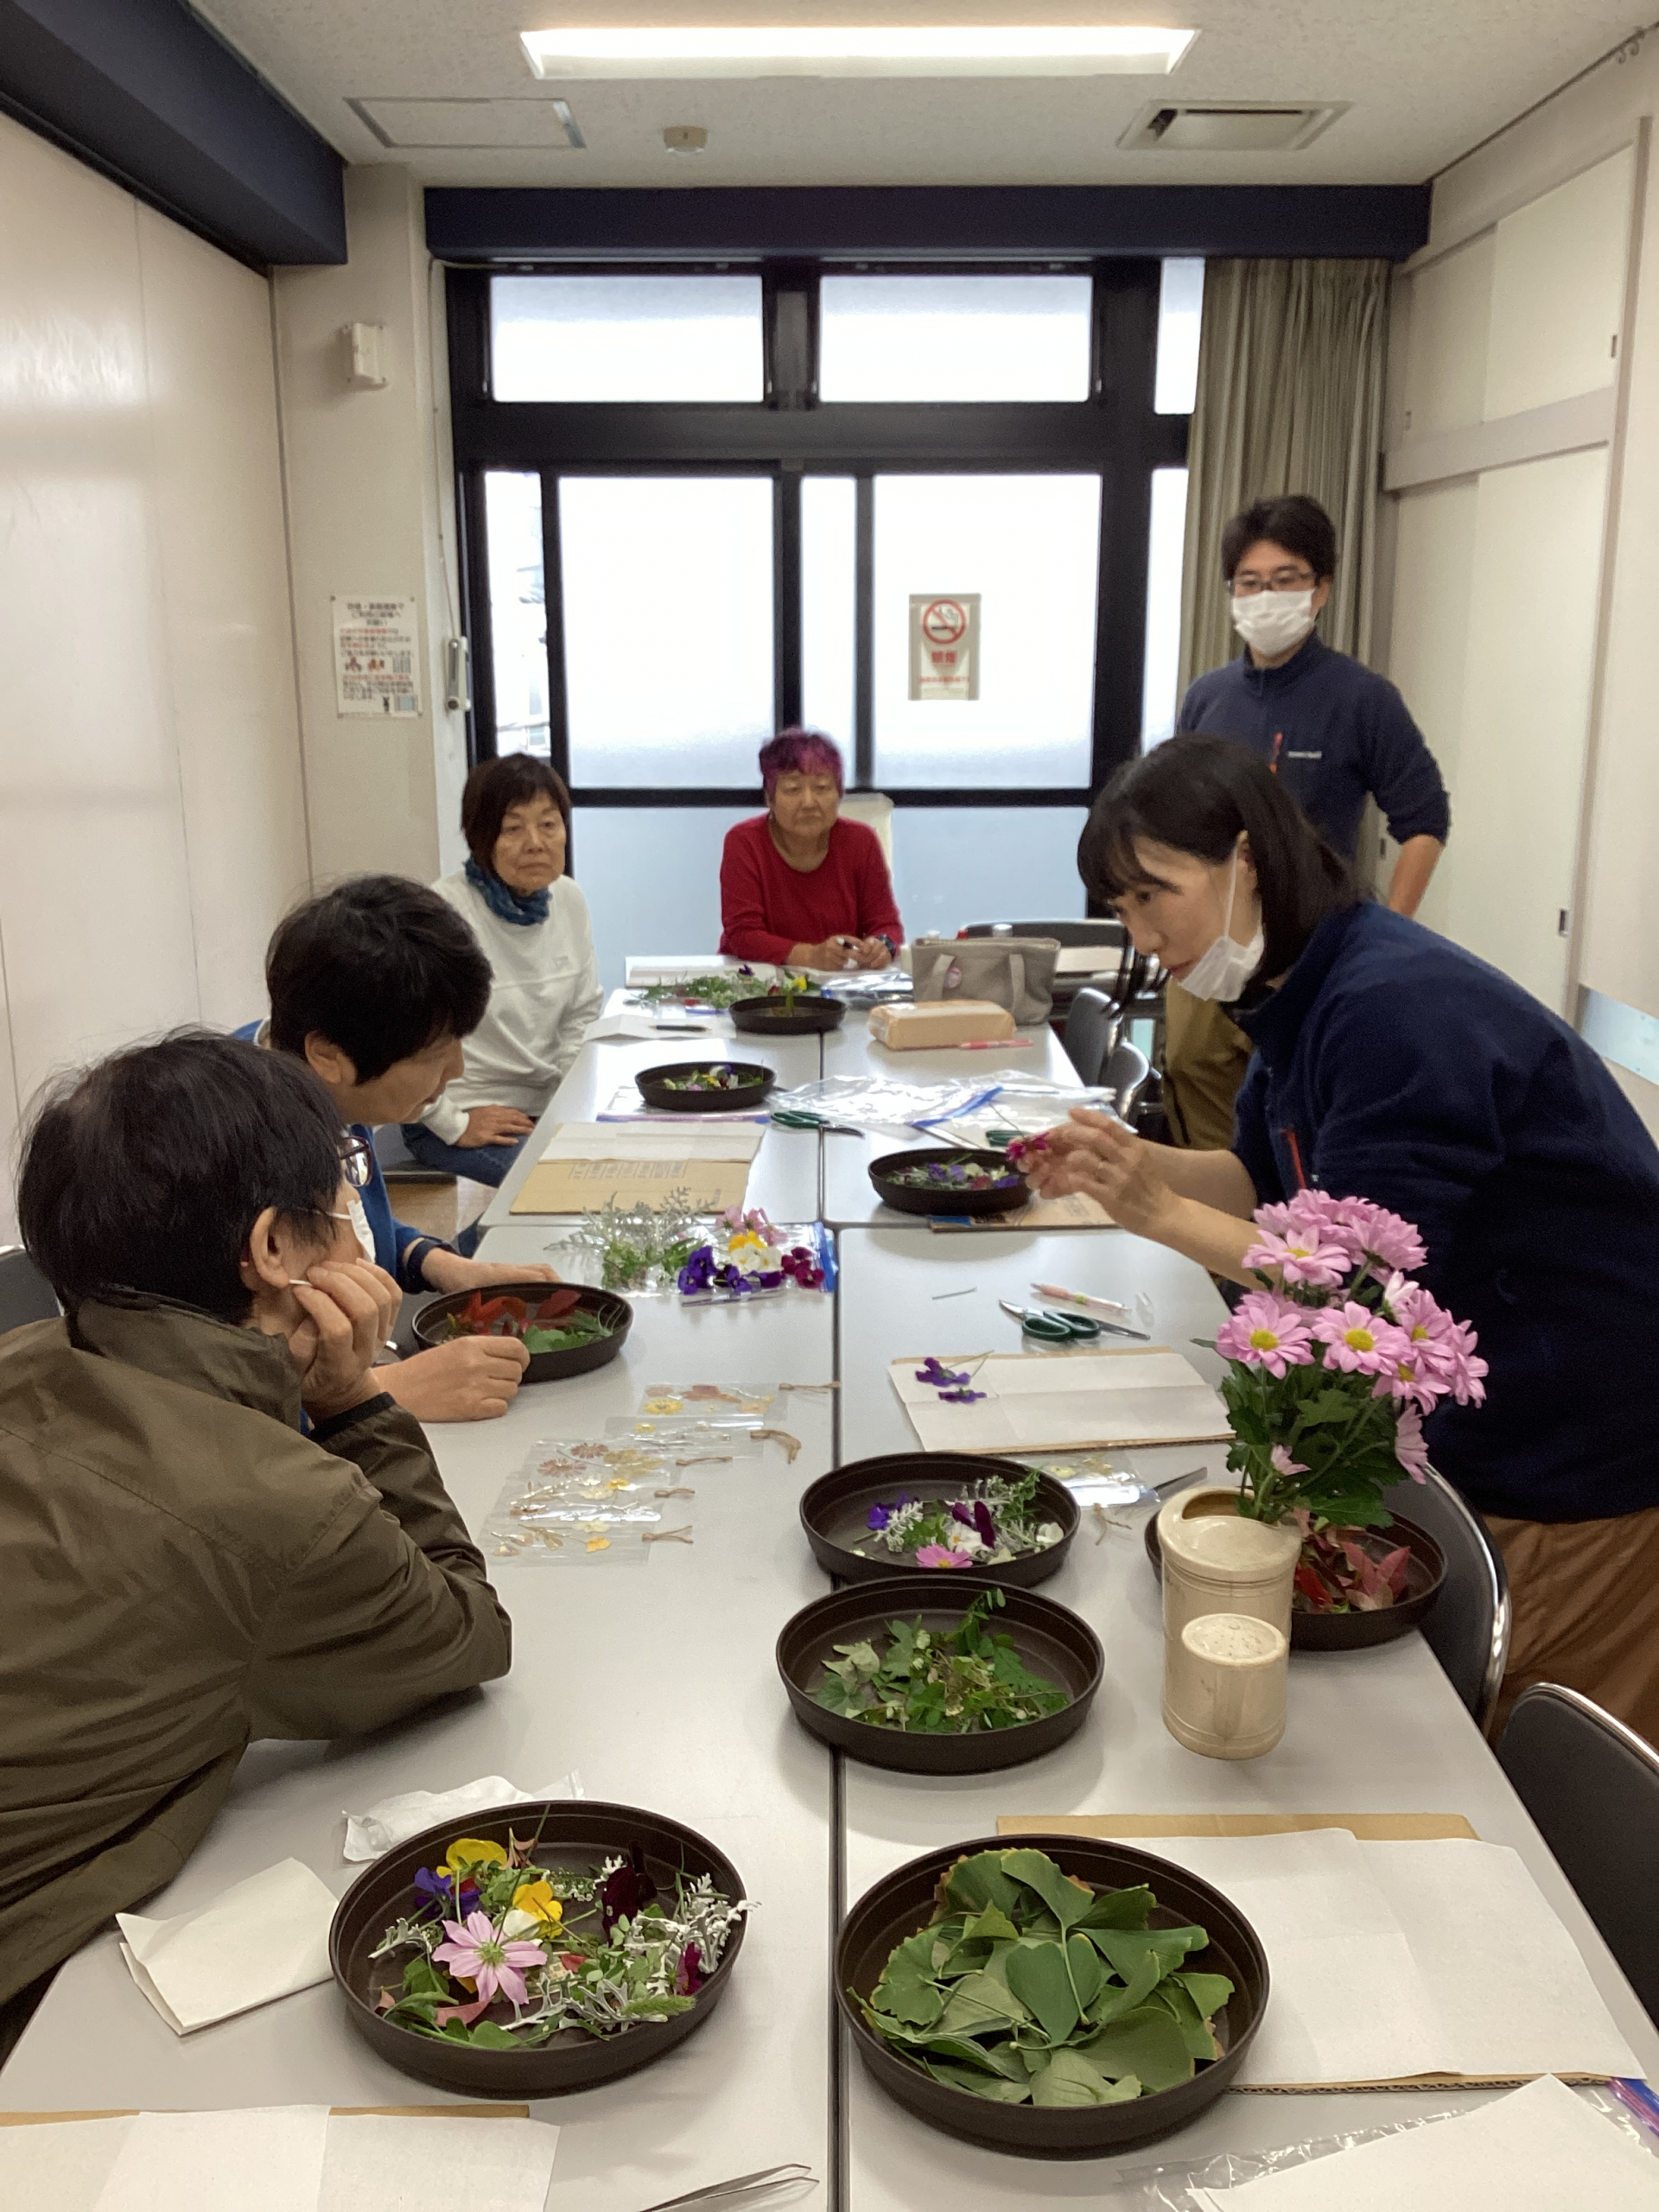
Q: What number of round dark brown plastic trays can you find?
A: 9